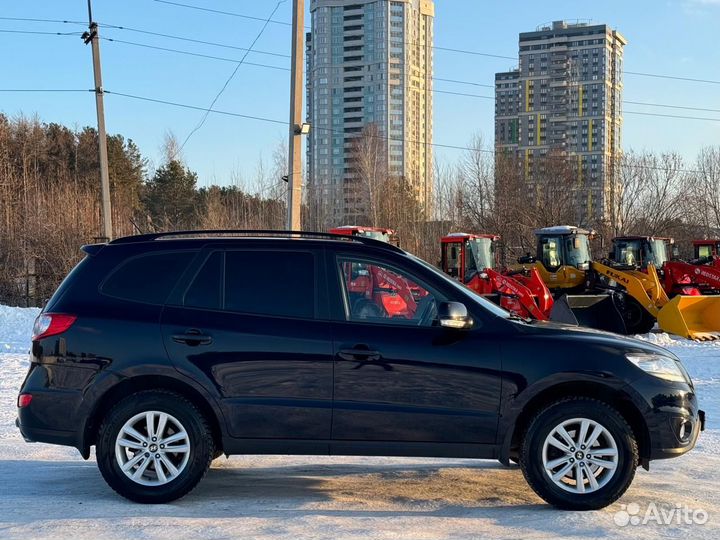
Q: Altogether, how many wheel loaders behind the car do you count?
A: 5